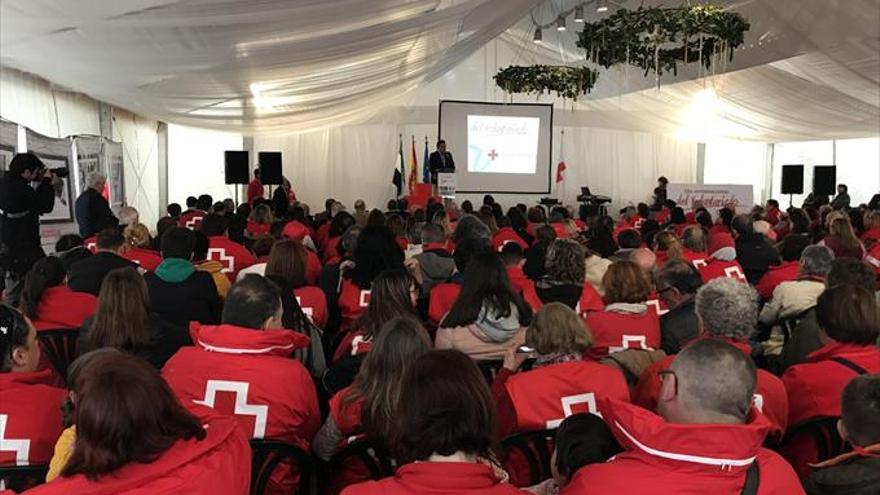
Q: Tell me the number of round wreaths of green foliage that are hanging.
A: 2